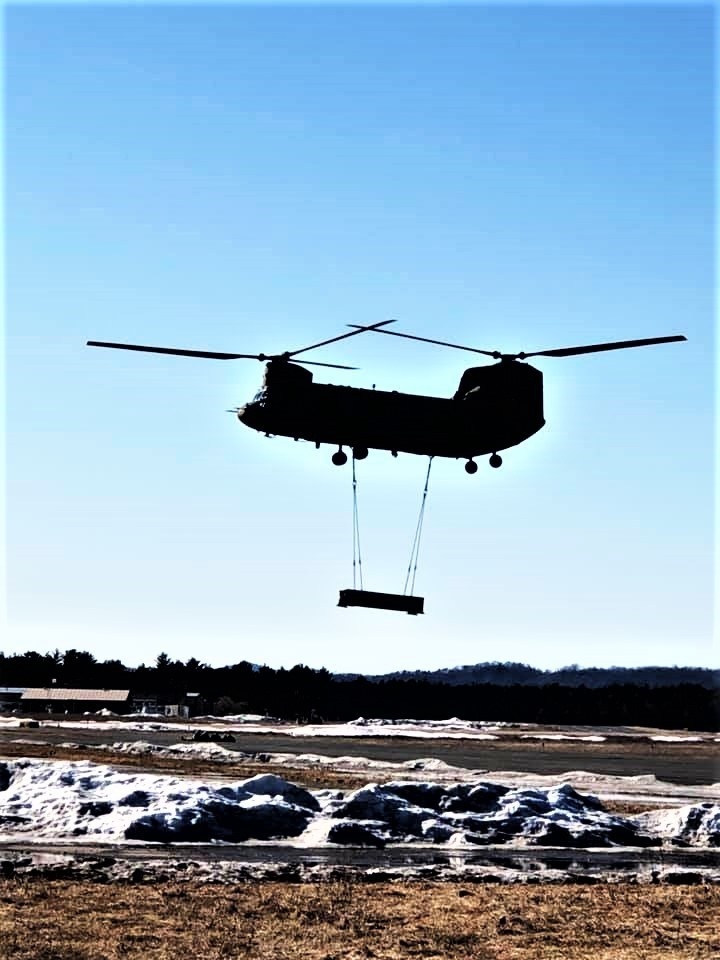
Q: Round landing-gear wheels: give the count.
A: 4